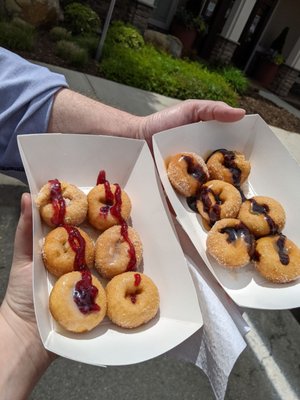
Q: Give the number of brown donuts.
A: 12